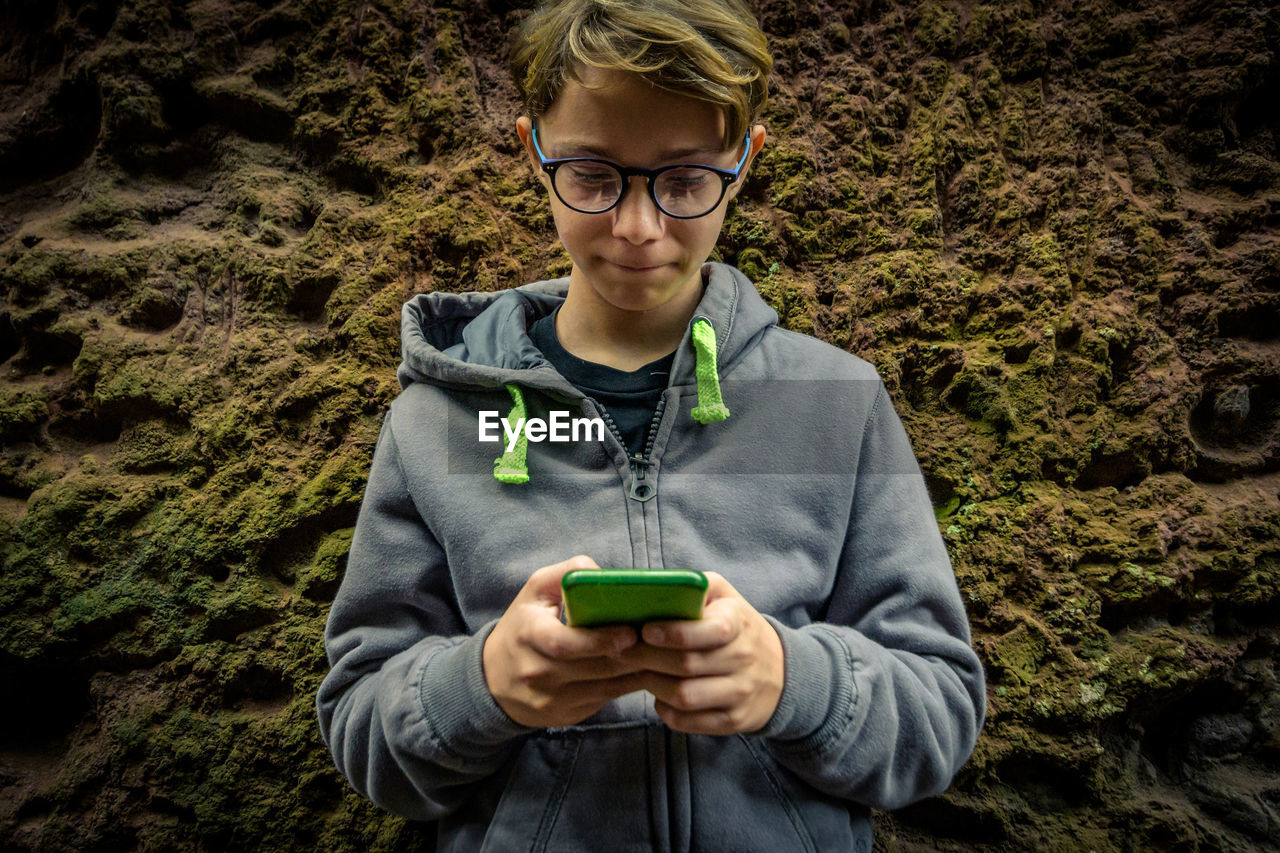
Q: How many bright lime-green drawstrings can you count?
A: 2